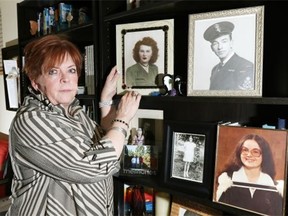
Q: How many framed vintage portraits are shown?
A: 4